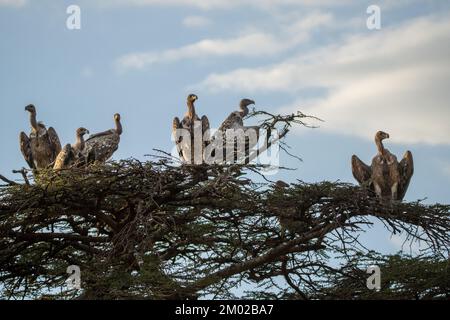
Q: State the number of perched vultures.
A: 6